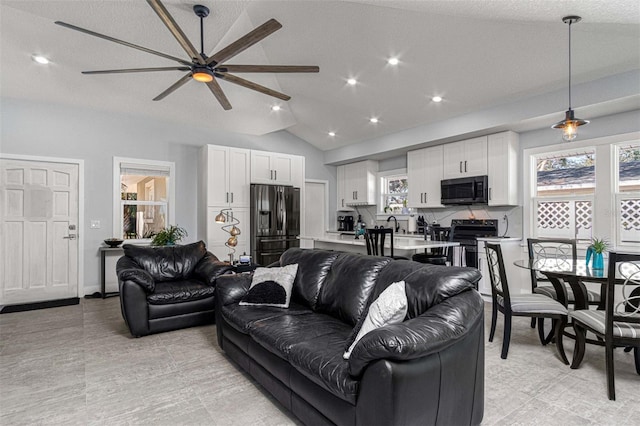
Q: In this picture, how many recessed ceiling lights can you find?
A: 7